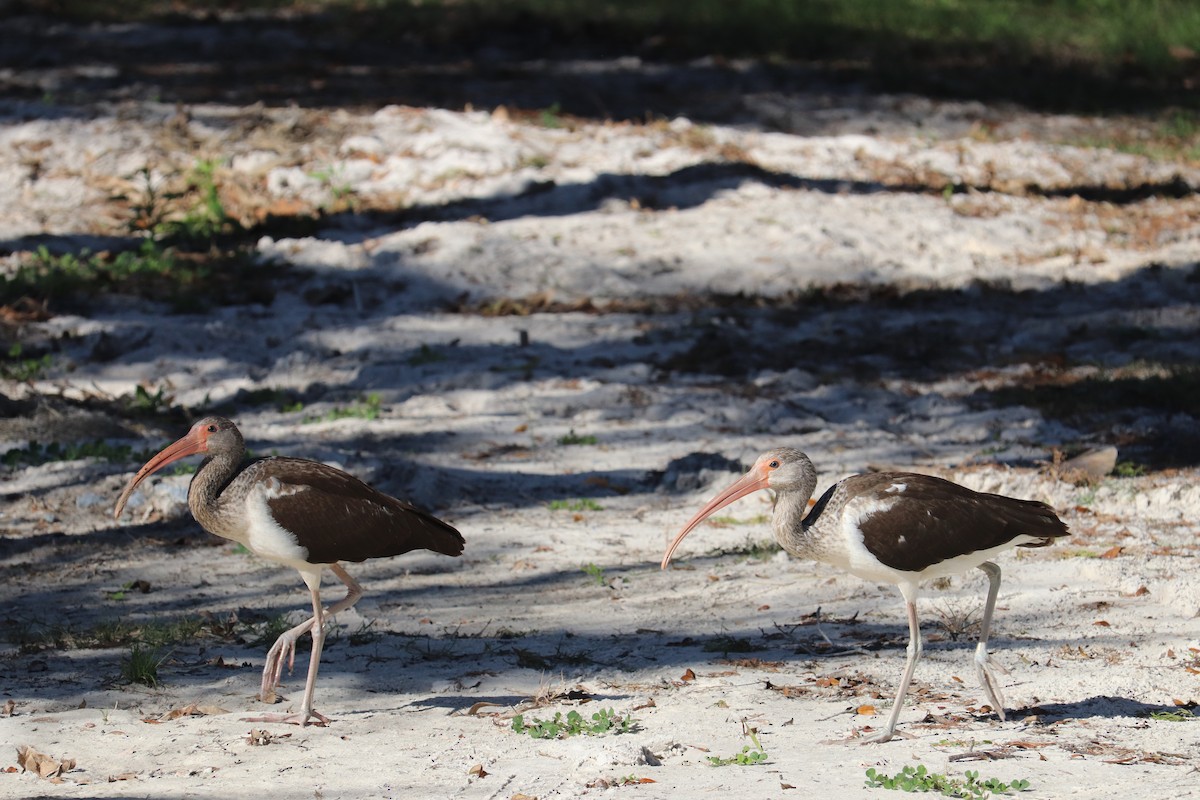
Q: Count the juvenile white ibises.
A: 2